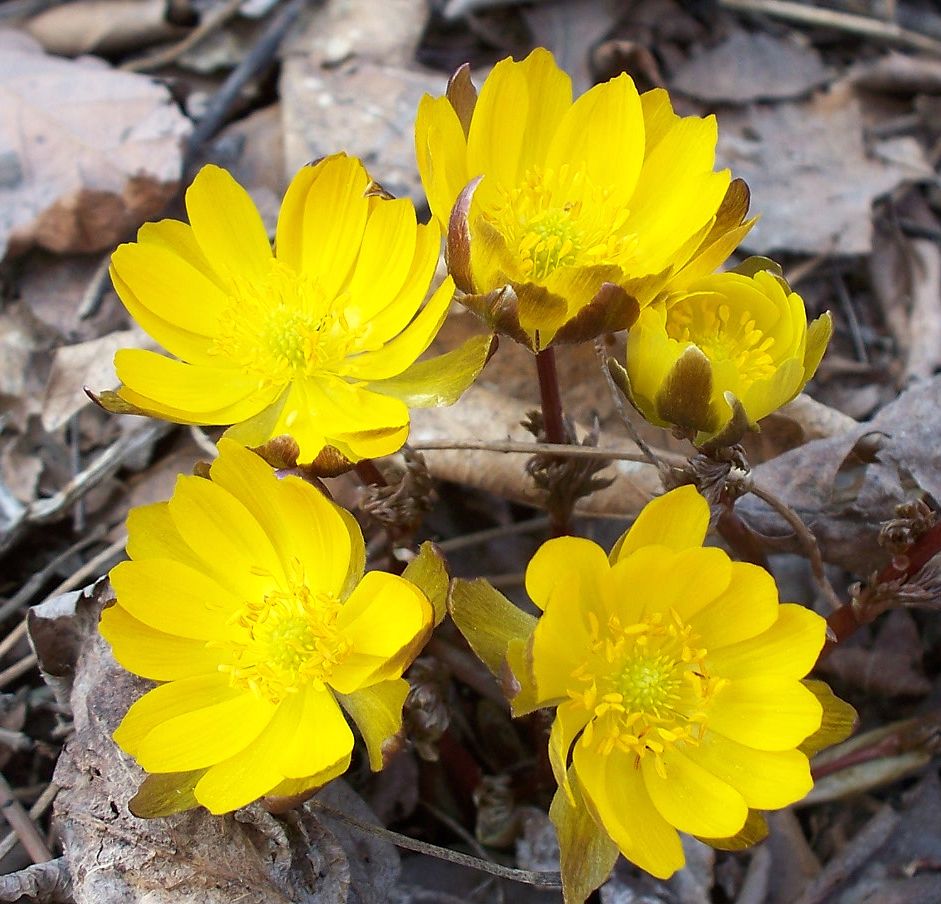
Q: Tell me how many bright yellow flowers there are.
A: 5